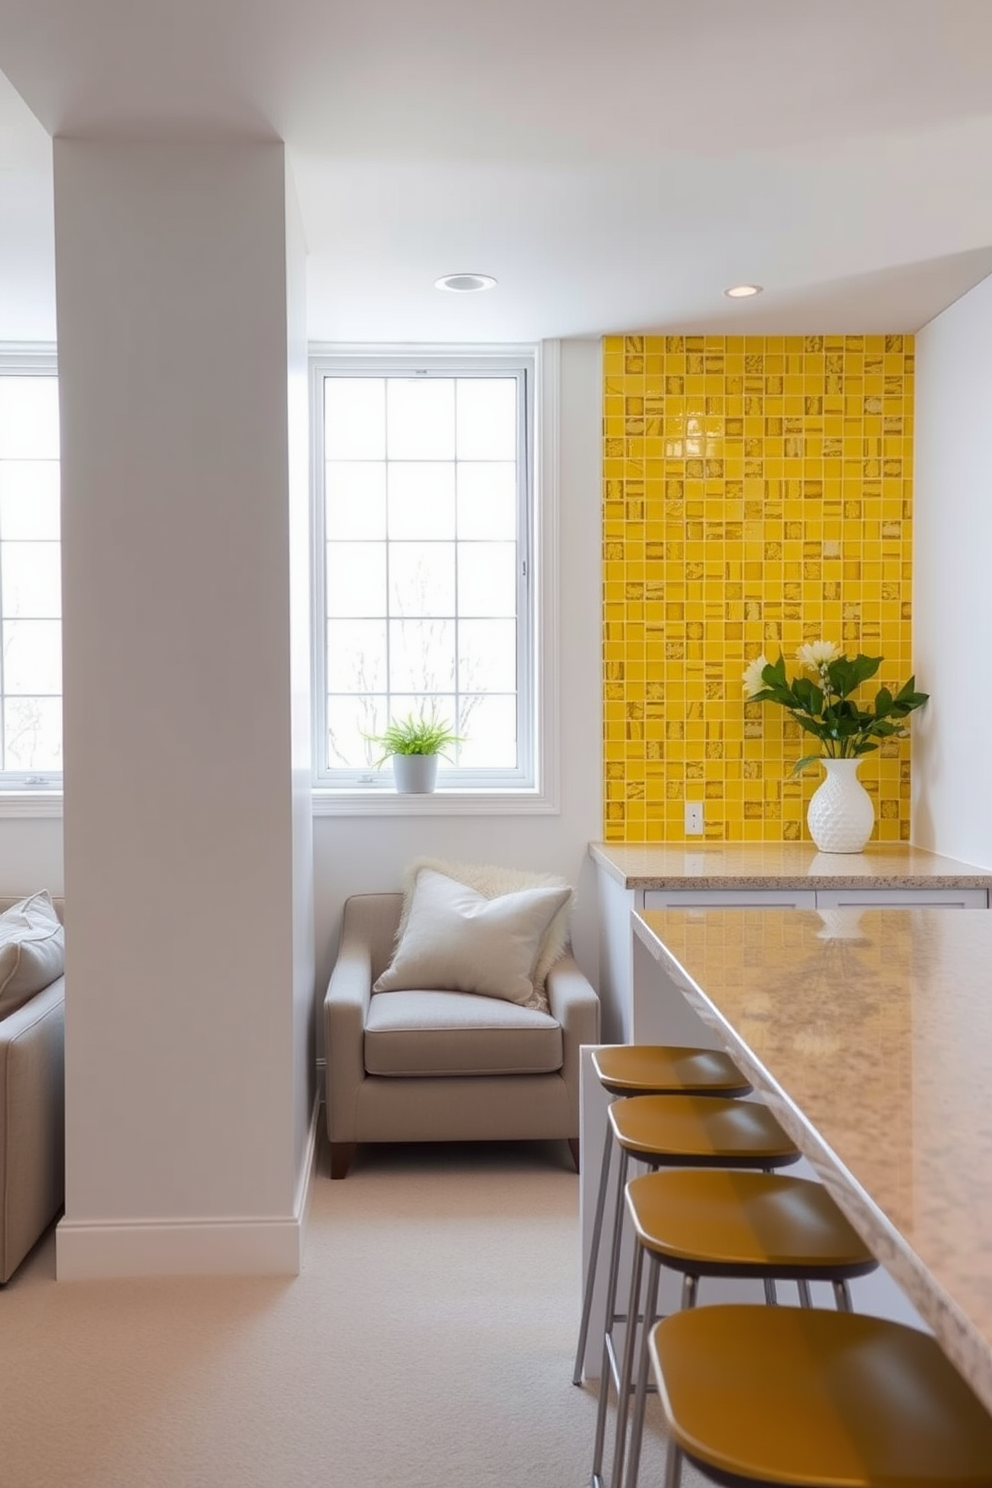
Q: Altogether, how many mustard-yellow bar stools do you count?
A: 4